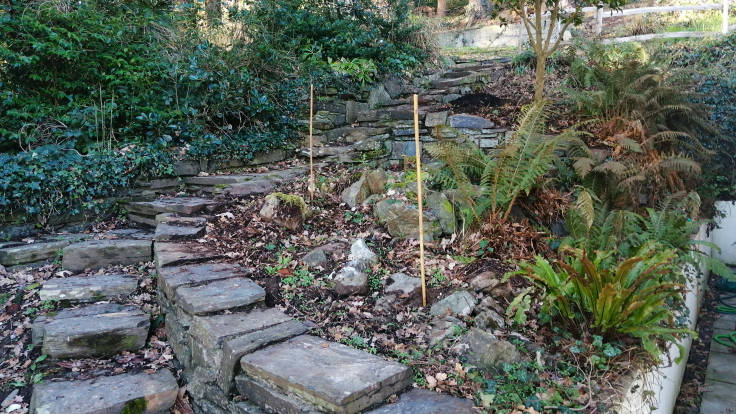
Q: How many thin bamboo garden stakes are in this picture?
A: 2